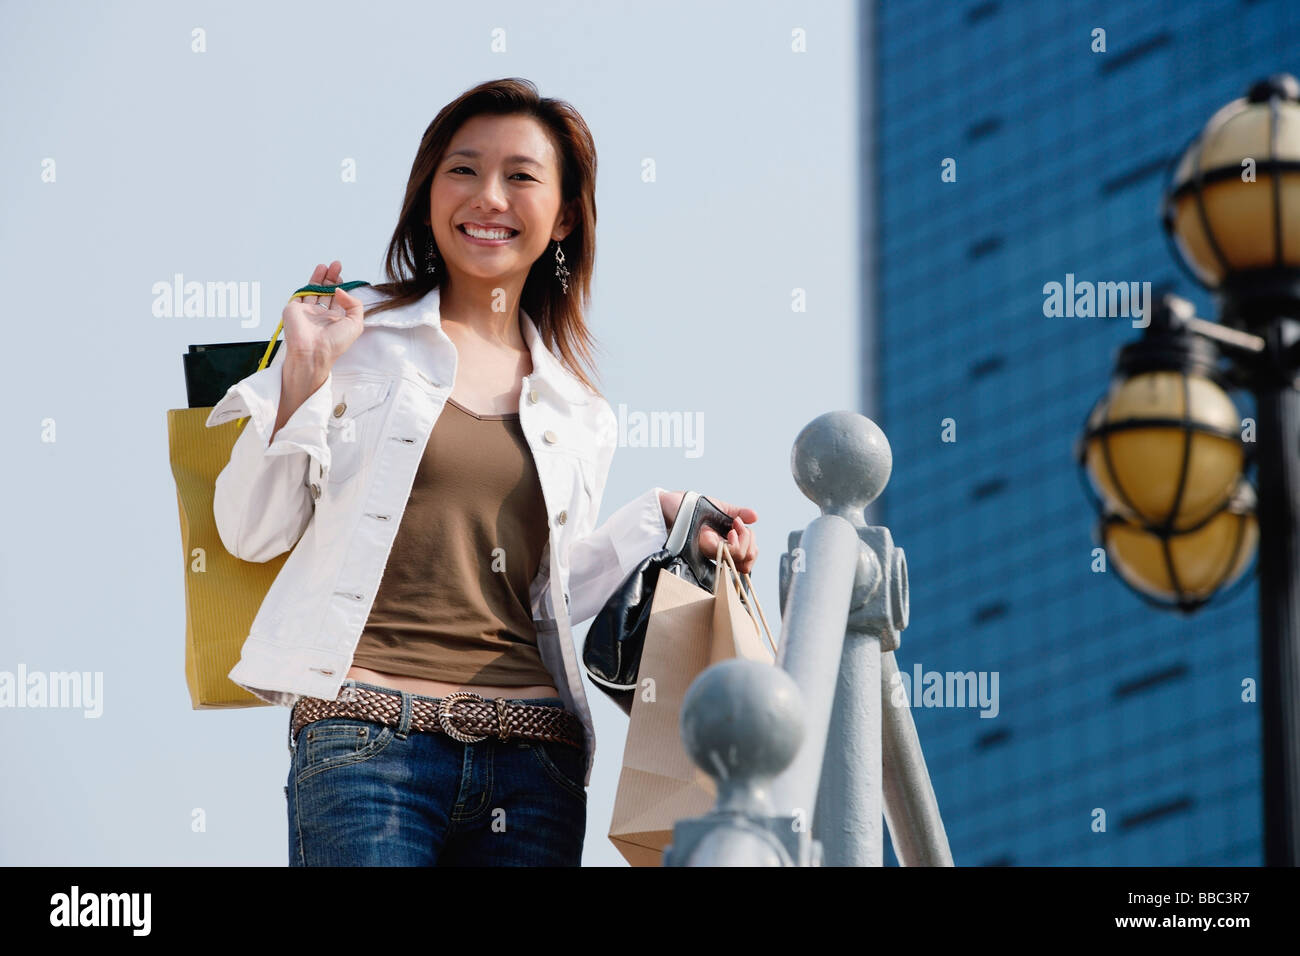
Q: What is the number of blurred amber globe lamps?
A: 3